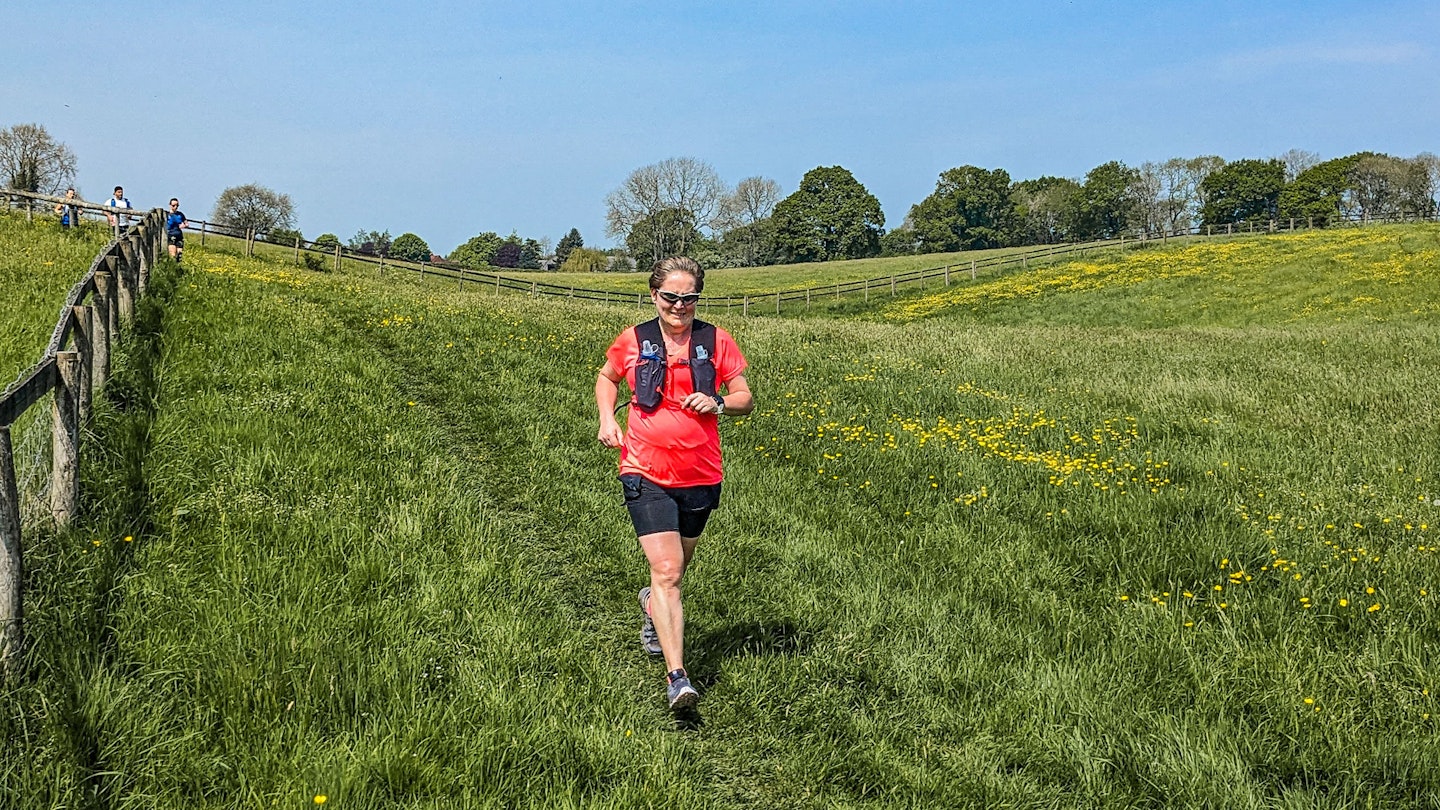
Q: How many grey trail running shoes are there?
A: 2